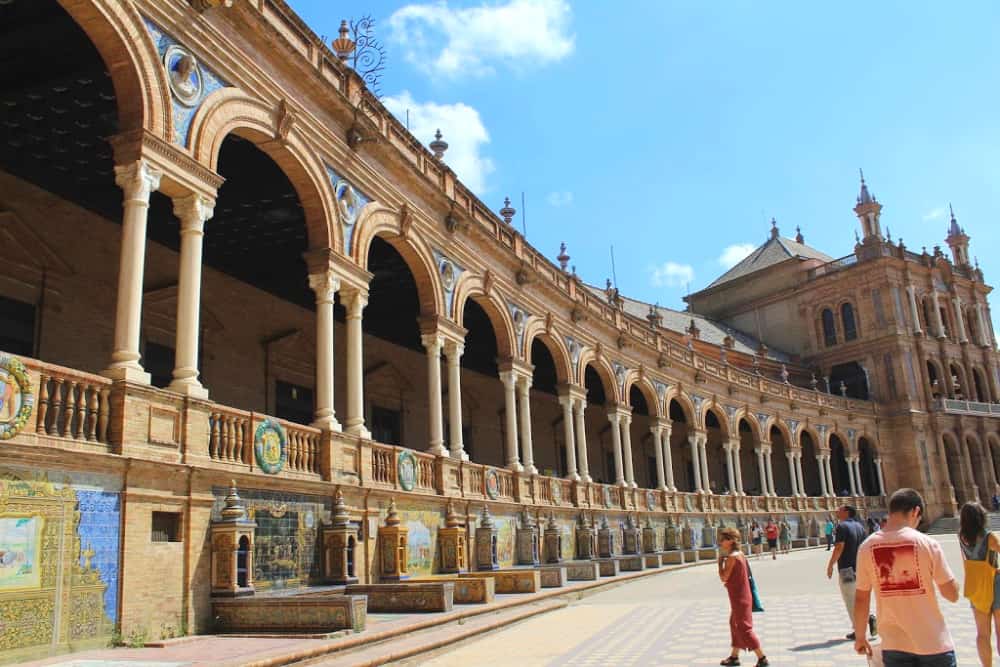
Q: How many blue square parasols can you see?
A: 0